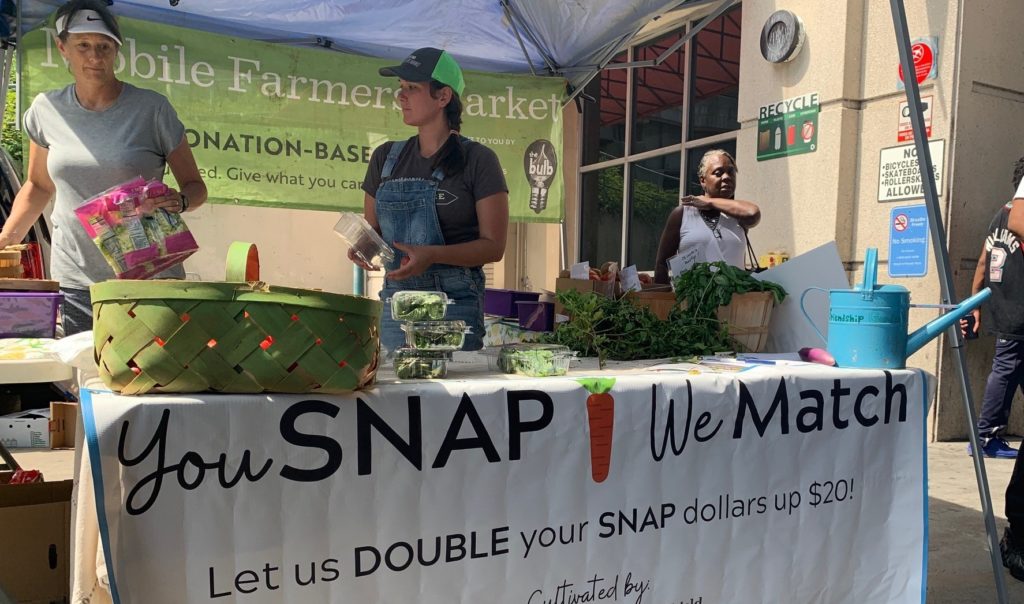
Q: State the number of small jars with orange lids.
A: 0